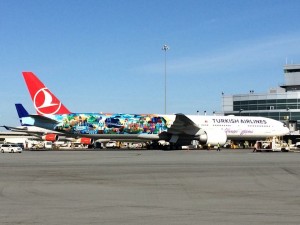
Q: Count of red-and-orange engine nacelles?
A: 2